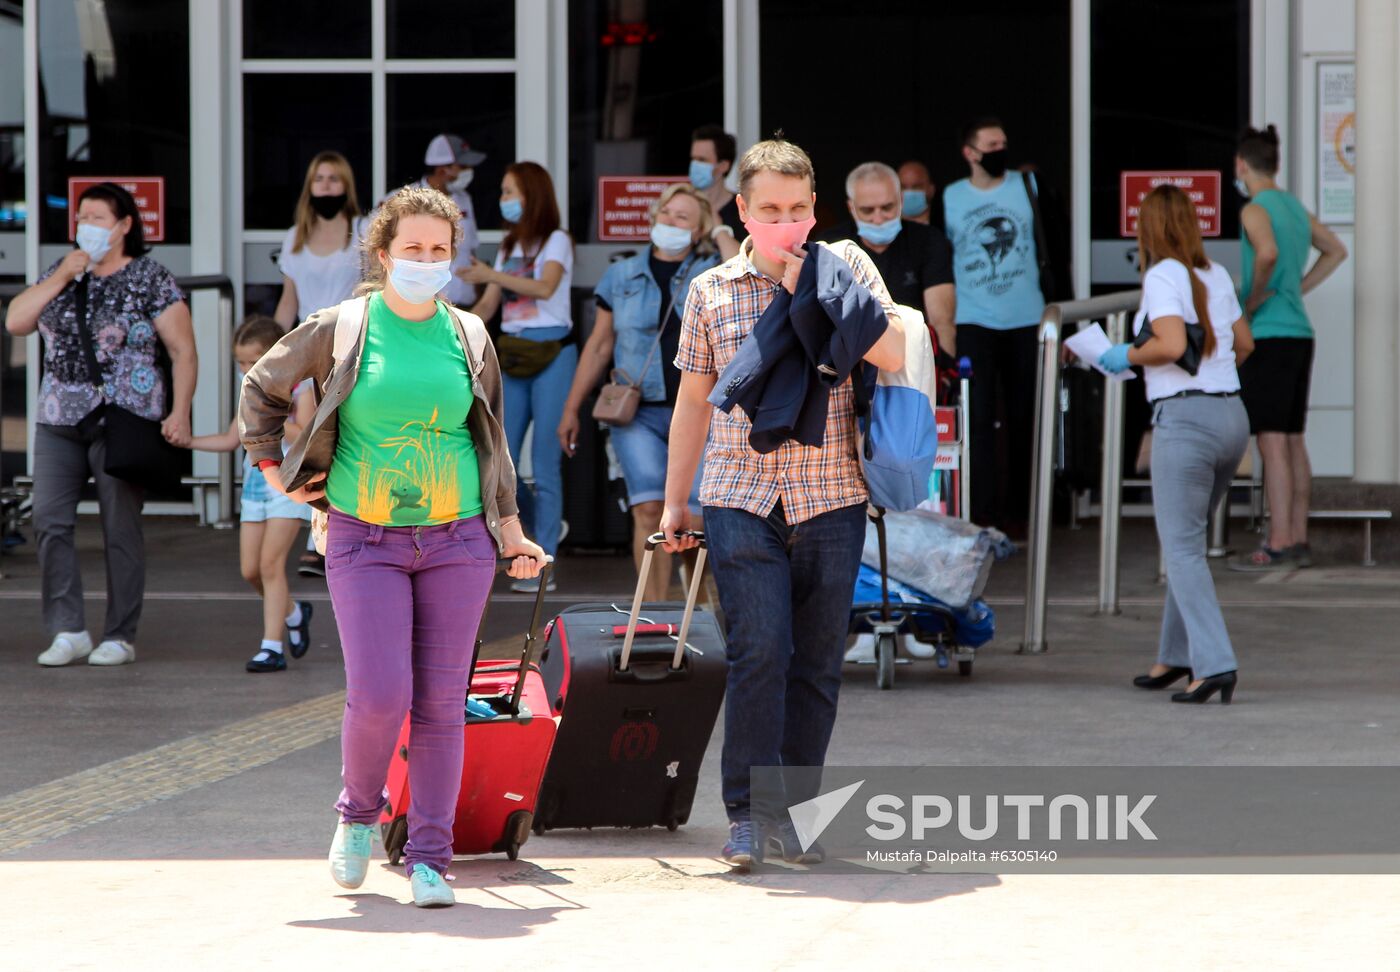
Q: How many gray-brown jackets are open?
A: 1